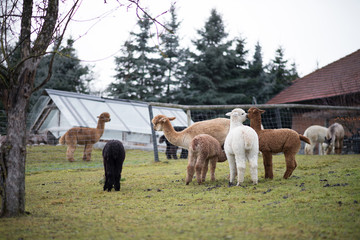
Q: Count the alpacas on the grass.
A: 9